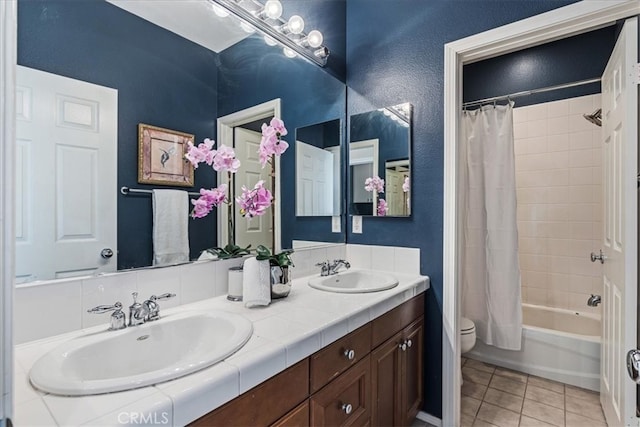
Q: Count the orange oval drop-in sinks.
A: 0